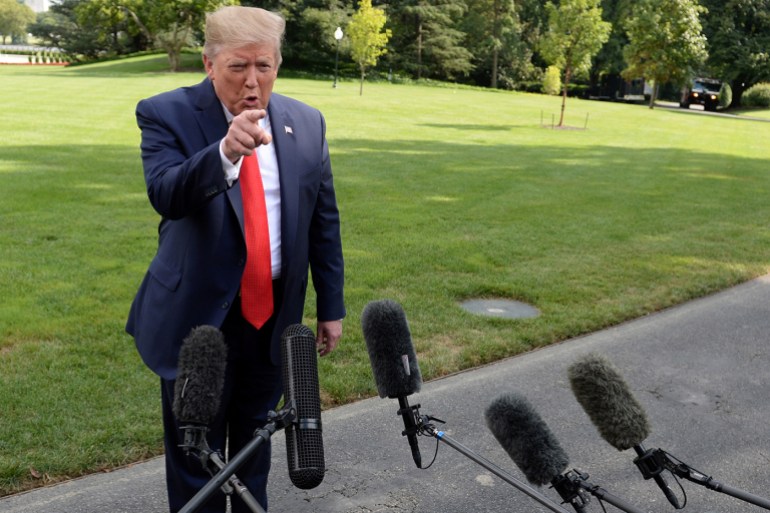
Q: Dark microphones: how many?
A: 5